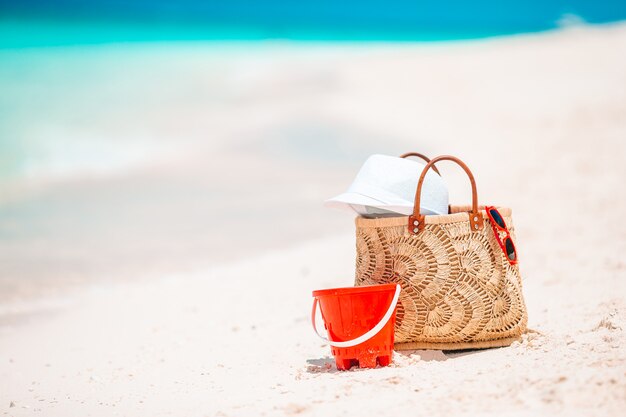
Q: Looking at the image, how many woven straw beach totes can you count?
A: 1